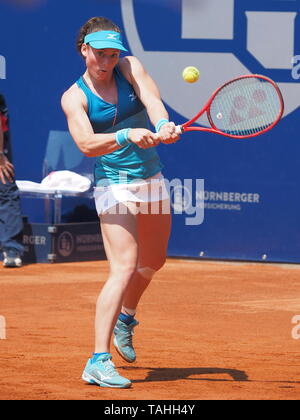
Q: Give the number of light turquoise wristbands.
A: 2